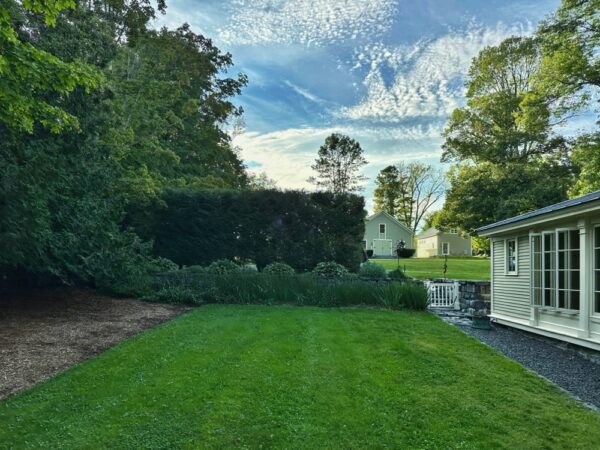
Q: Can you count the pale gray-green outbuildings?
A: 2